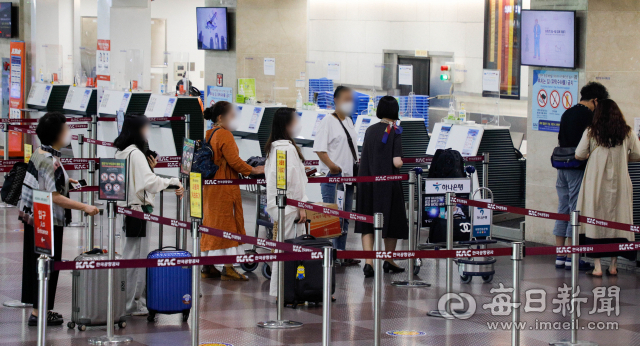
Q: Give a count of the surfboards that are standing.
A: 0